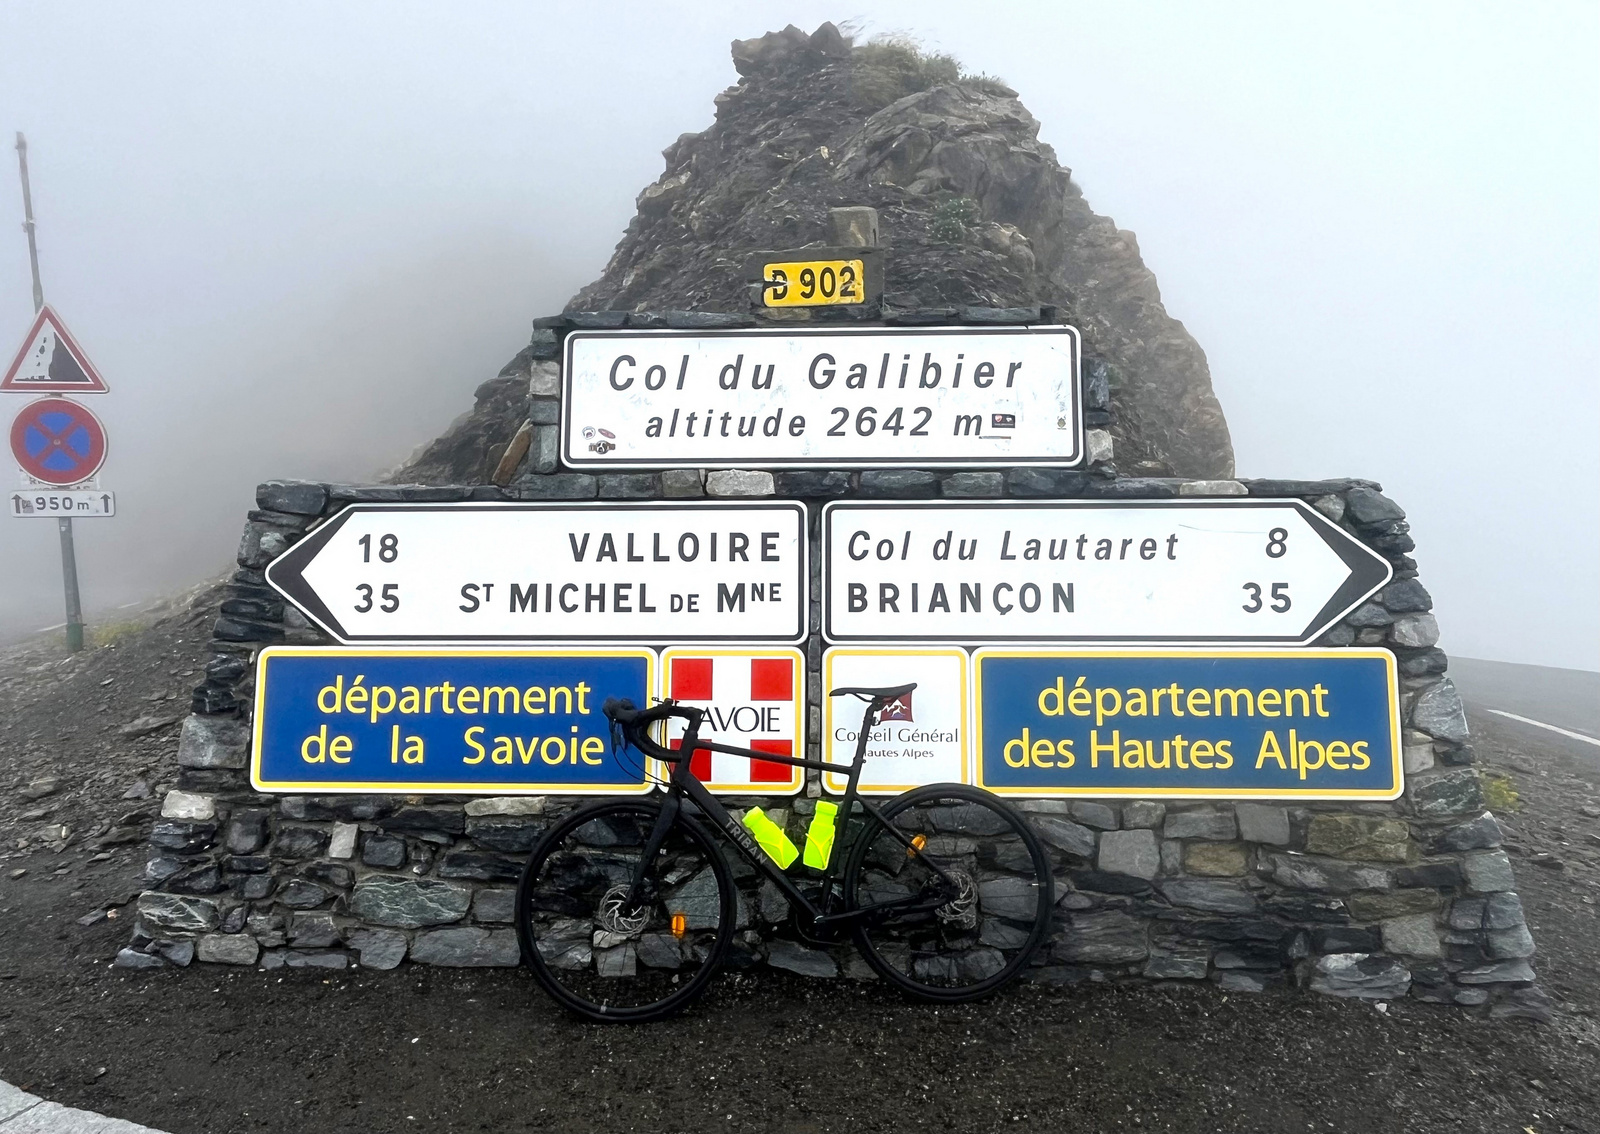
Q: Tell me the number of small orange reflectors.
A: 2